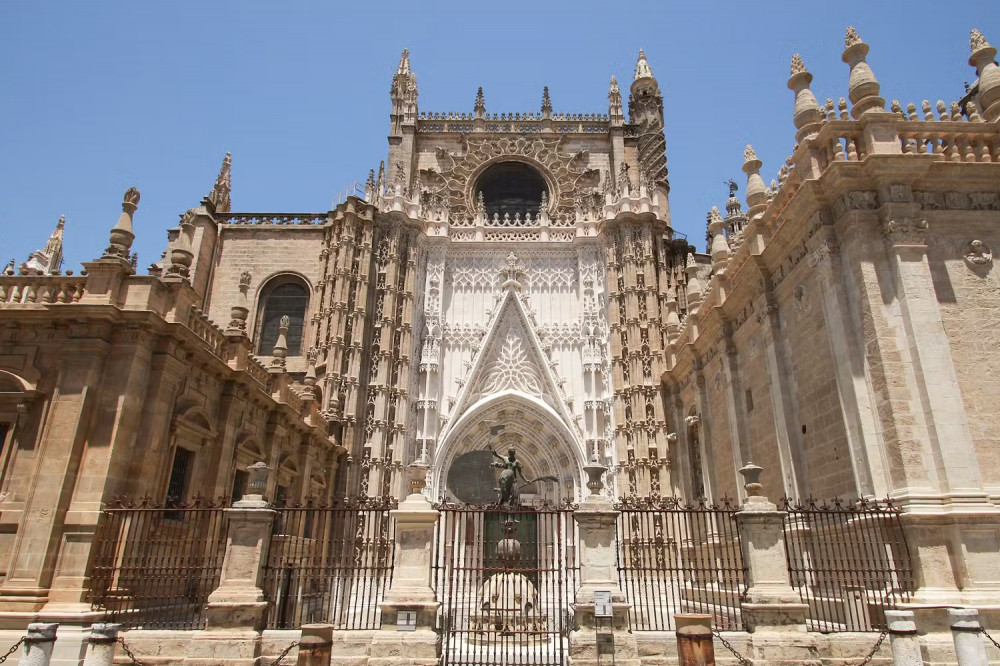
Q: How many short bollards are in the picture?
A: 6